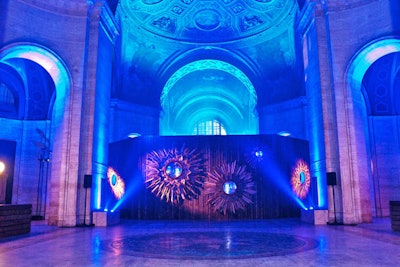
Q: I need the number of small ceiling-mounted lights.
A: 0